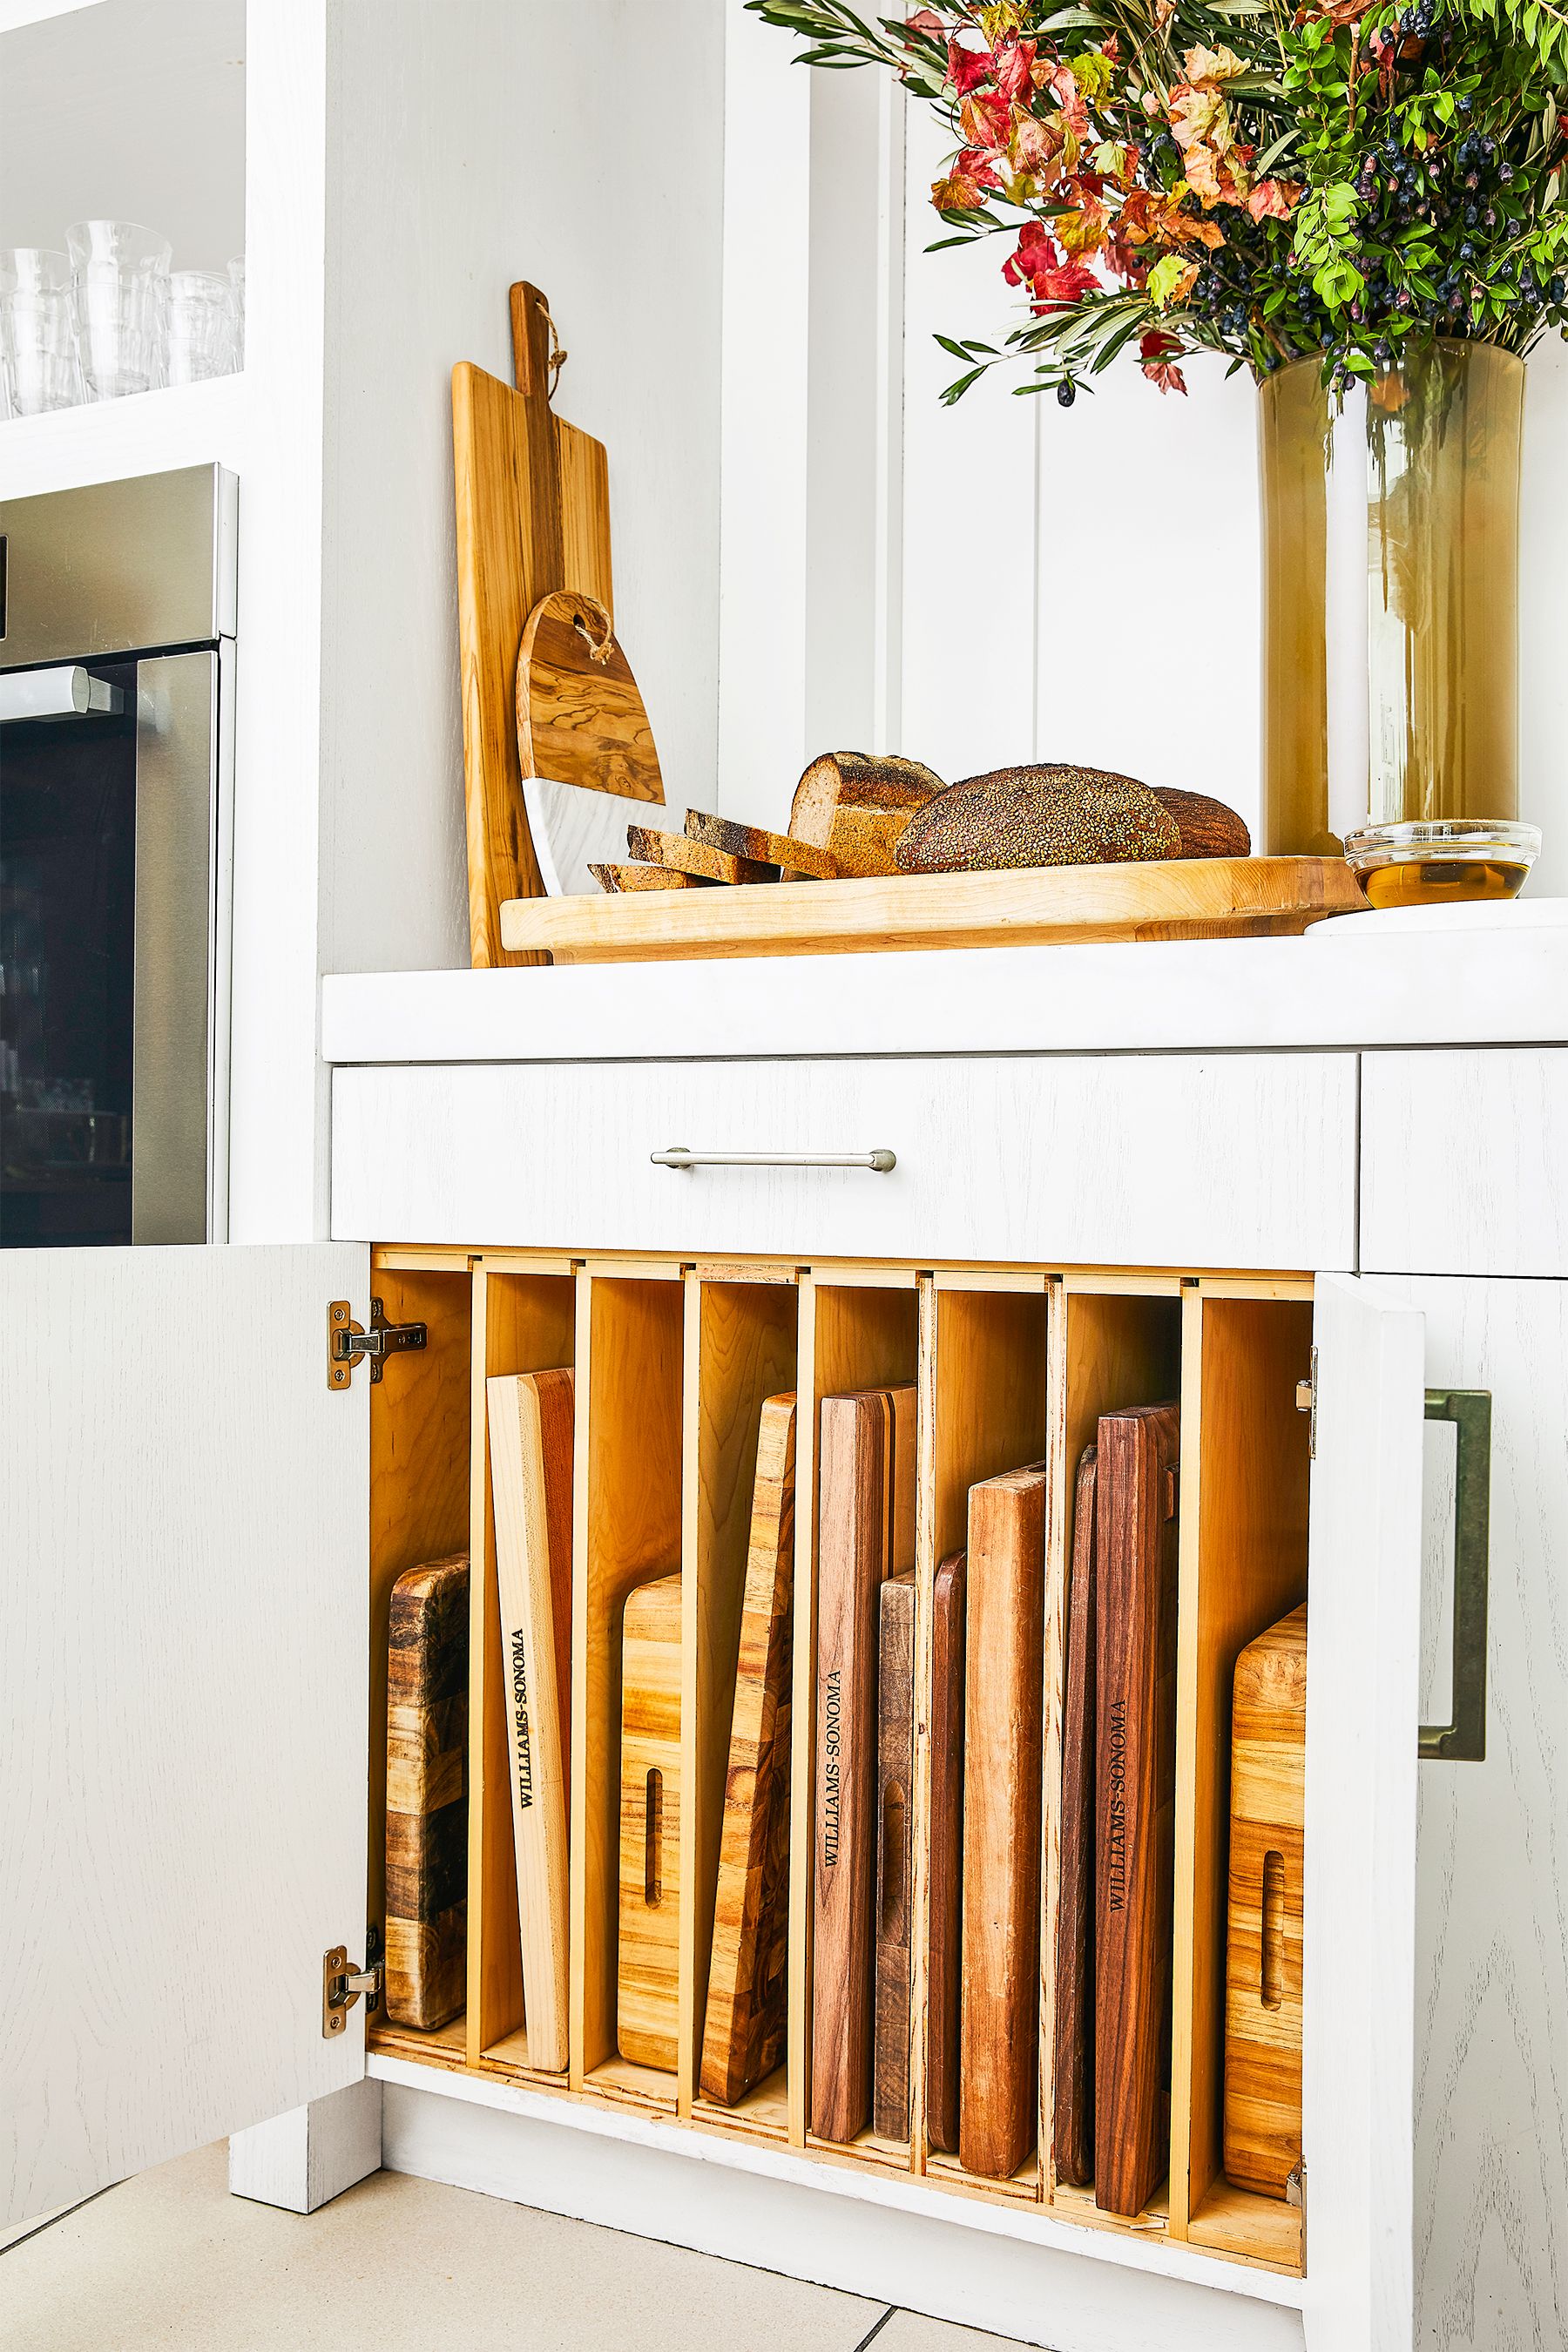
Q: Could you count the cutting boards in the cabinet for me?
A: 11